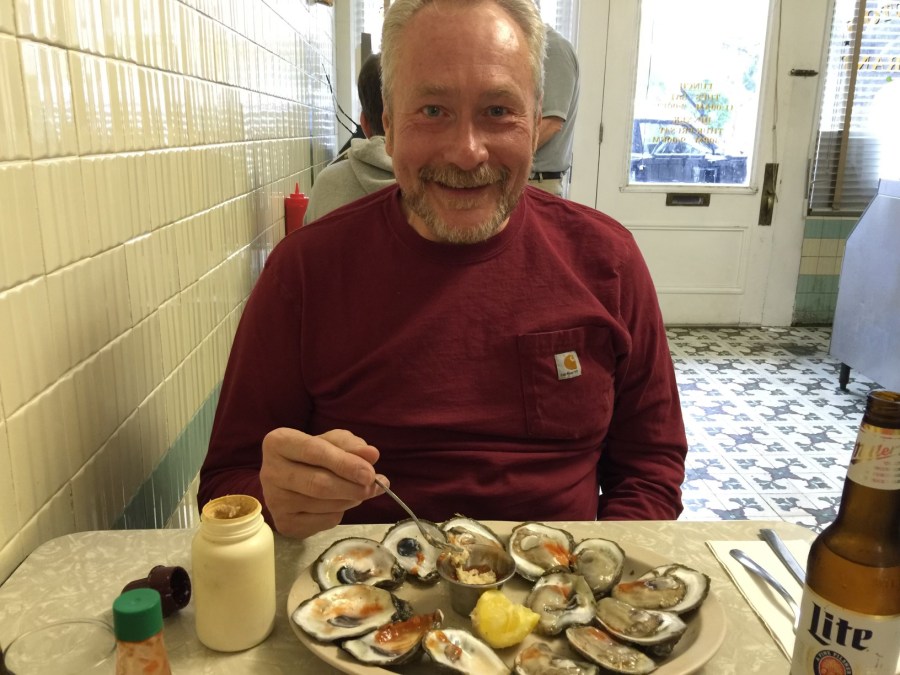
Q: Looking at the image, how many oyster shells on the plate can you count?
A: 13